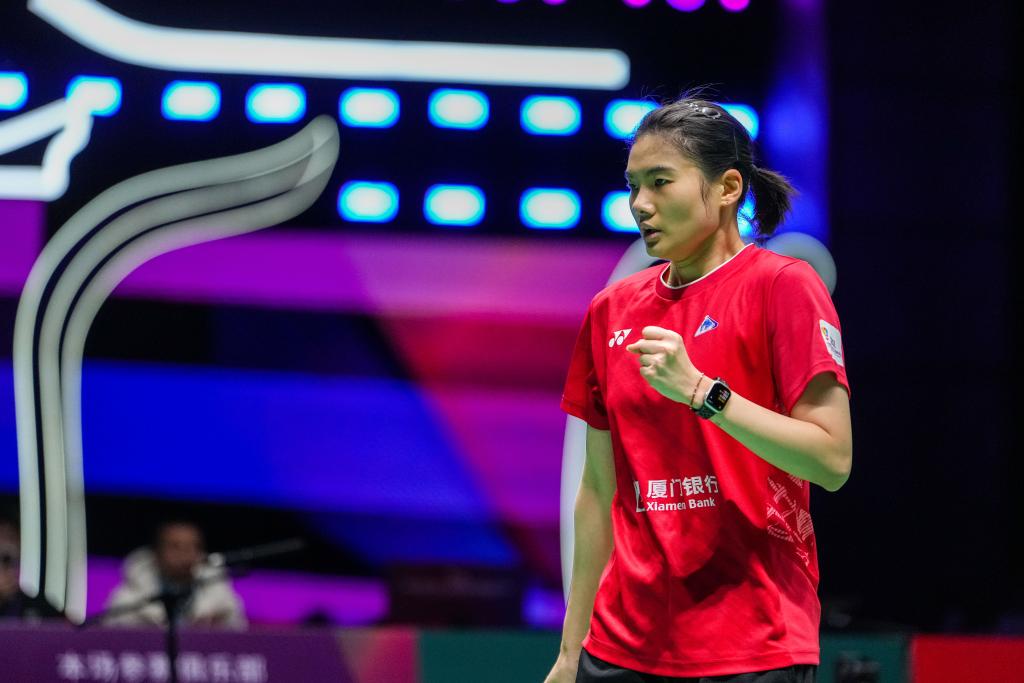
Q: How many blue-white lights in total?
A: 14